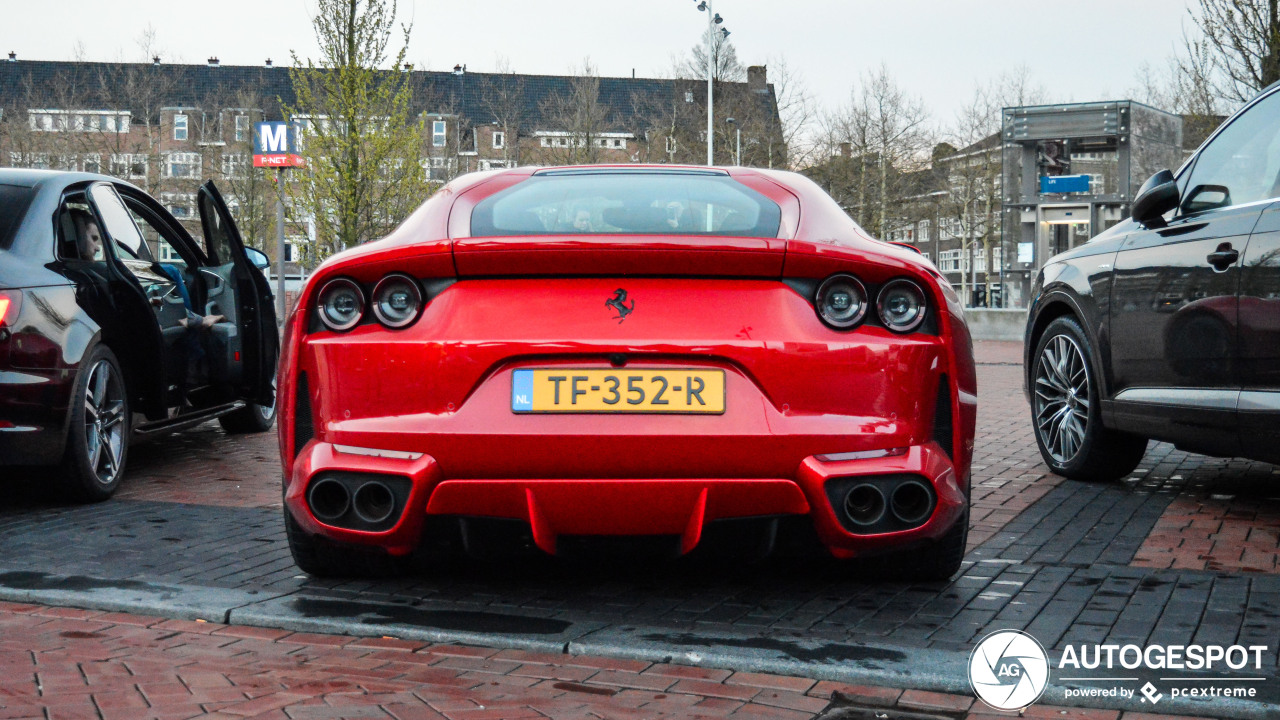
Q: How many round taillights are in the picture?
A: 4